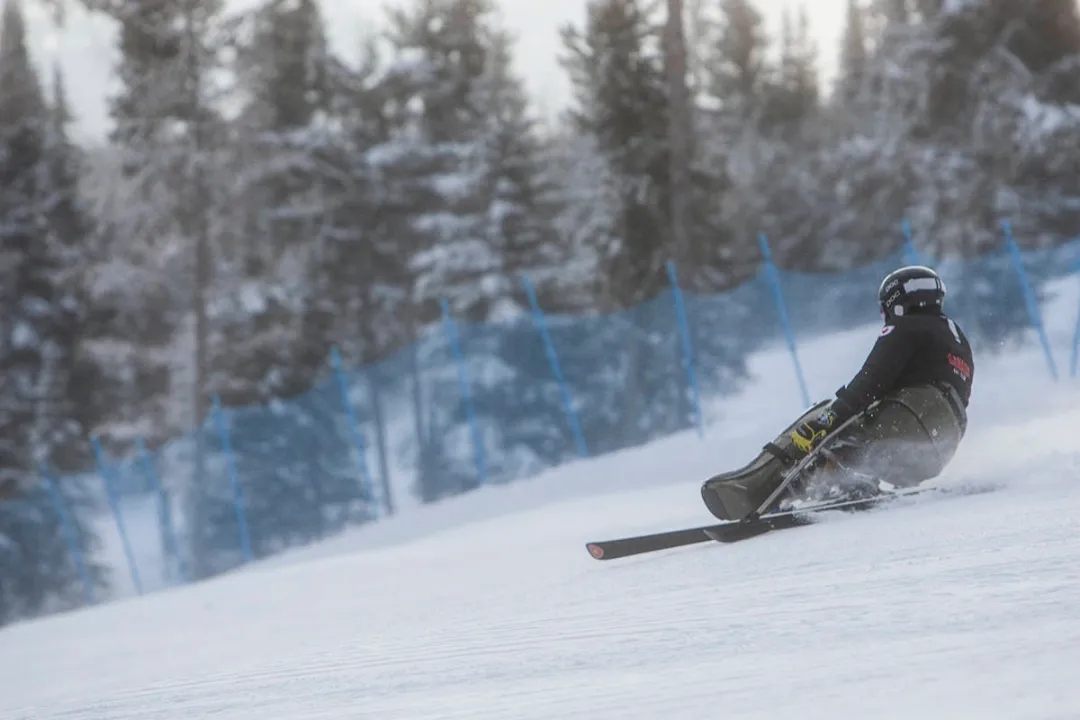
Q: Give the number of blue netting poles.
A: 12